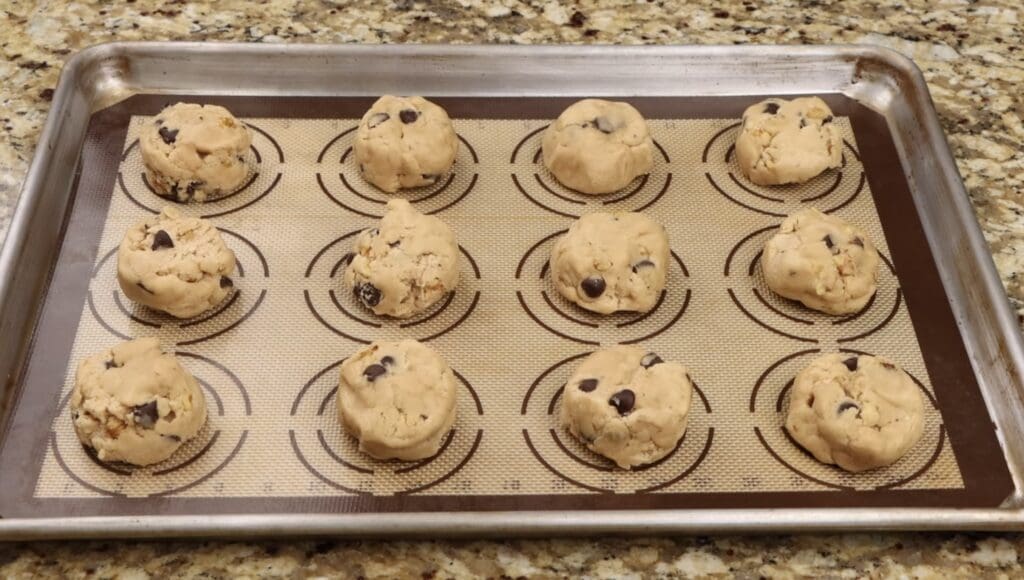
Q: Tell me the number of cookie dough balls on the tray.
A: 12